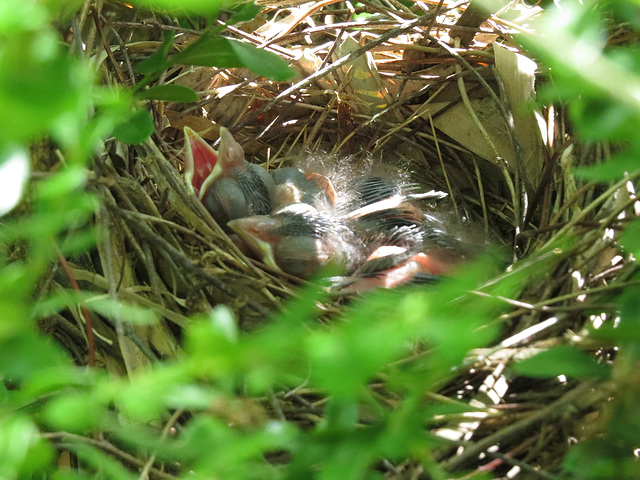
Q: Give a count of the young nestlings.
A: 3